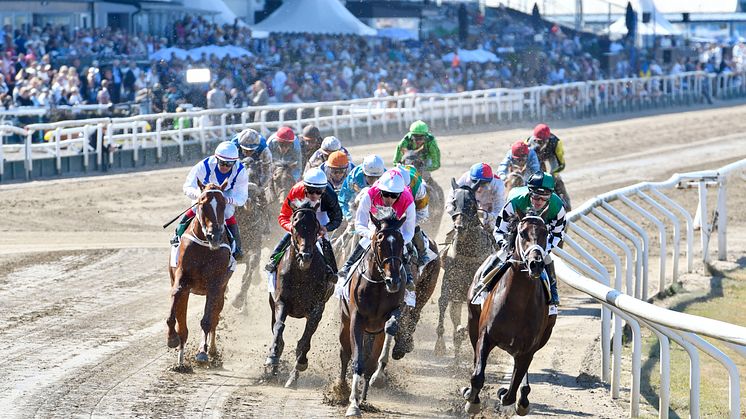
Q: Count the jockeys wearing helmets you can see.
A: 15